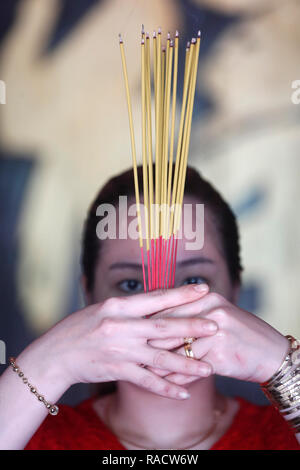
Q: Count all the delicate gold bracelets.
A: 1